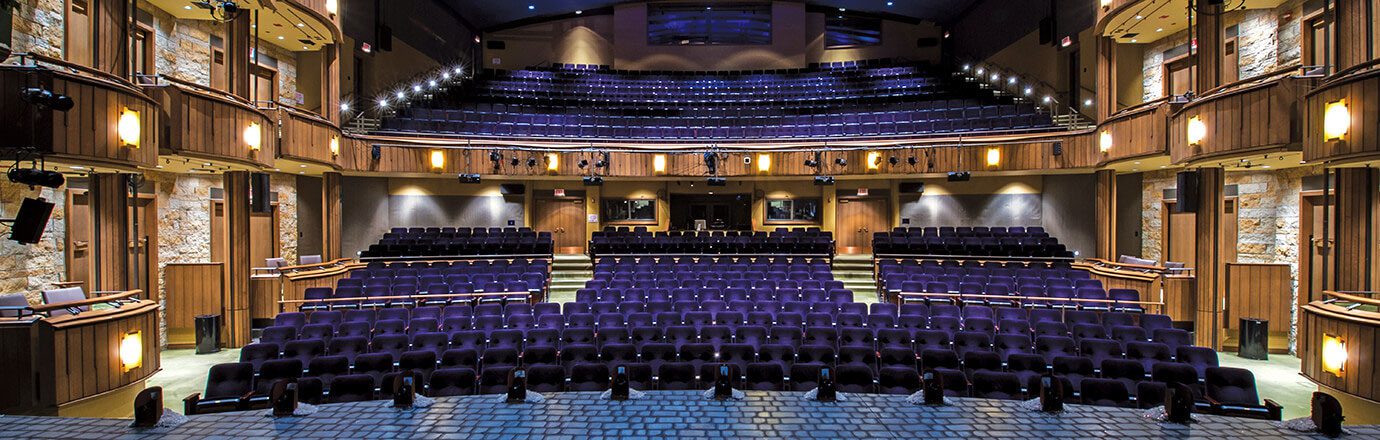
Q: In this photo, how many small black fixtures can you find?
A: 11